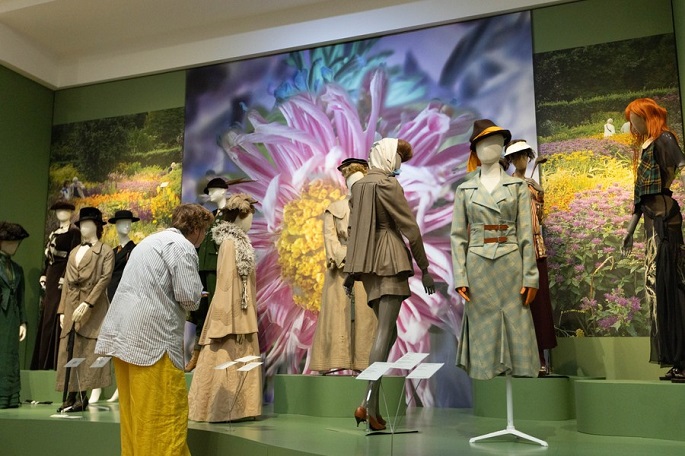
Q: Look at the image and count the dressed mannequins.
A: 11